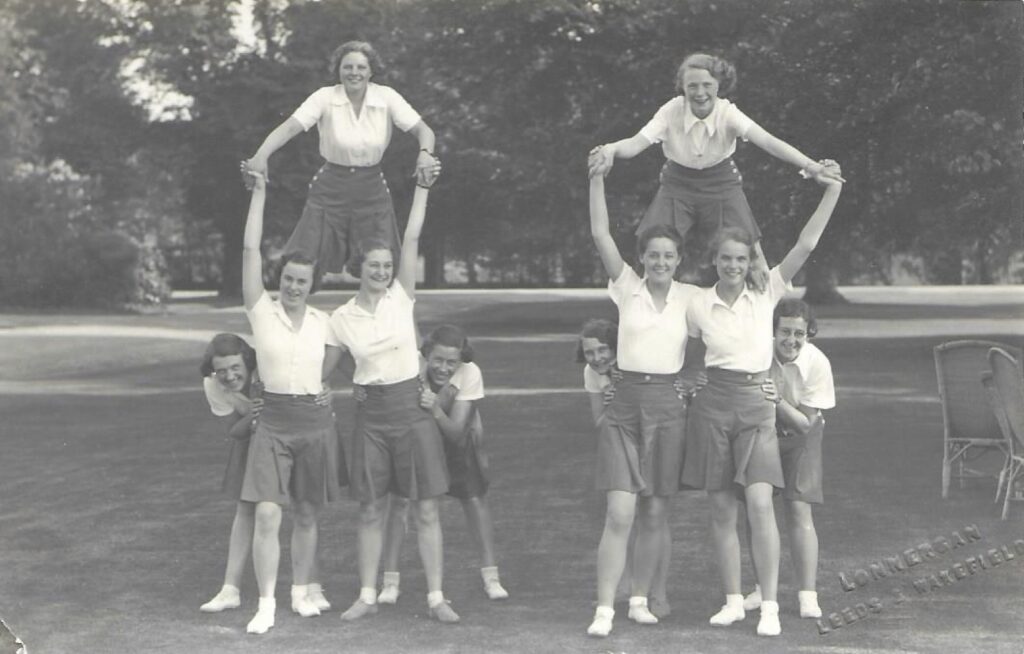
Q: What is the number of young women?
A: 10